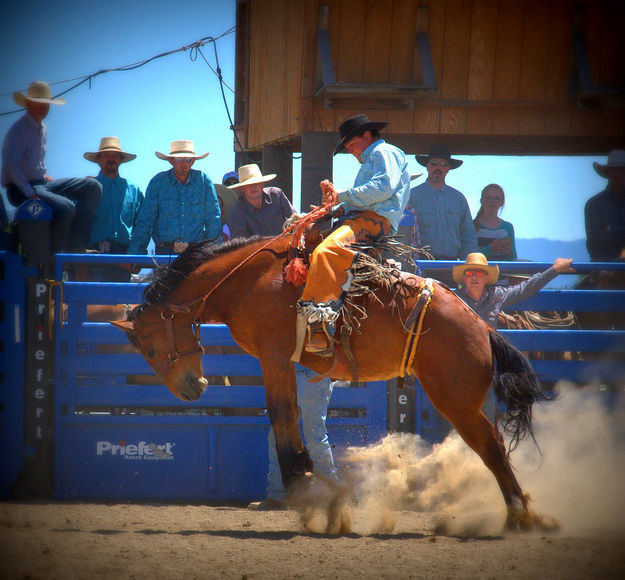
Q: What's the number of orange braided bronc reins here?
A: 1